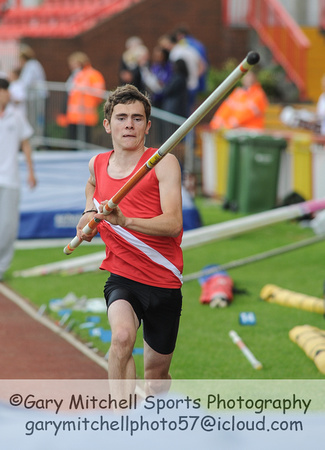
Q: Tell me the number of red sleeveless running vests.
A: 1